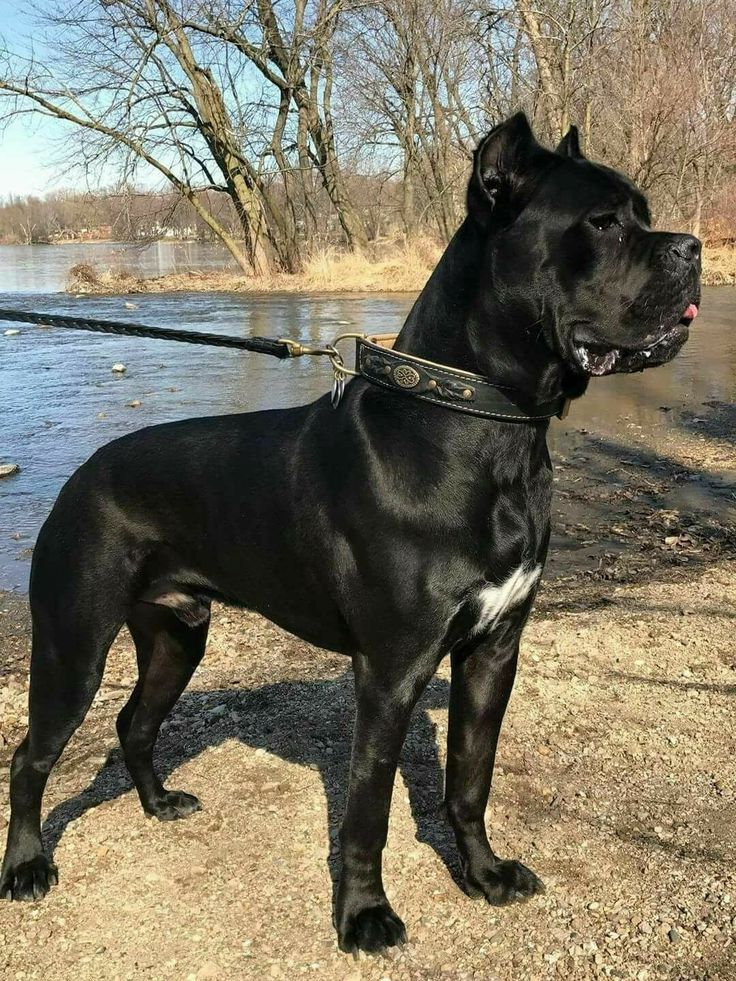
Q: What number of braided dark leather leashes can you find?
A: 1